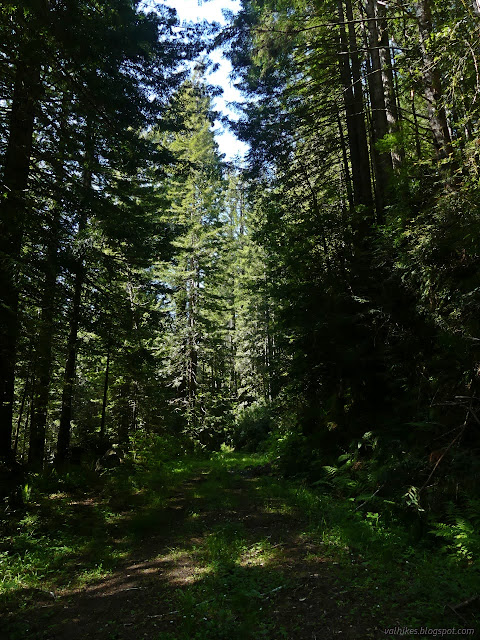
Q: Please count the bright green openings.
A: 1